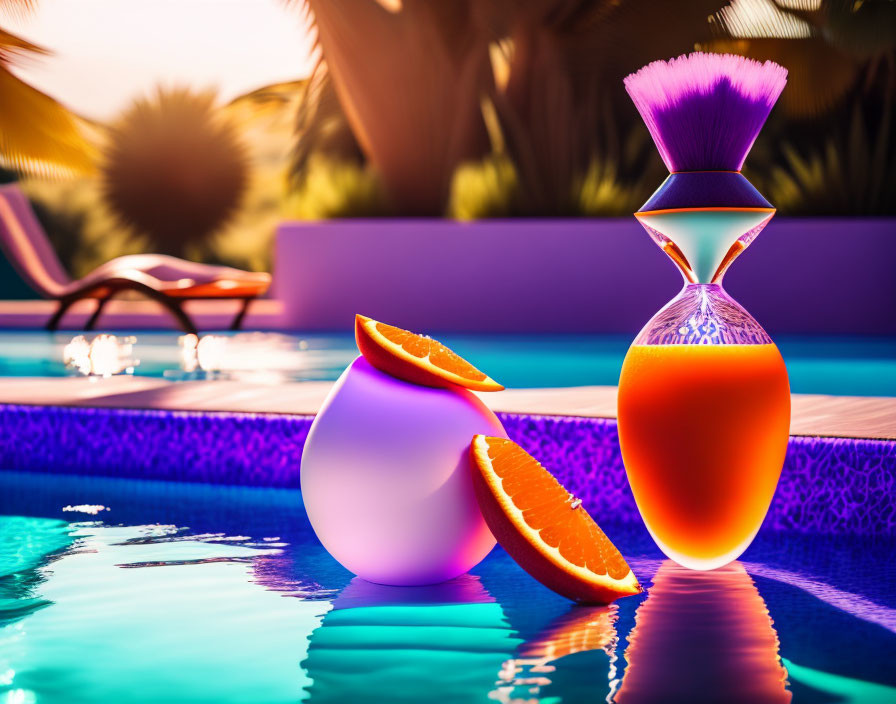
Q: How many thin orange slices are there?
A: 2